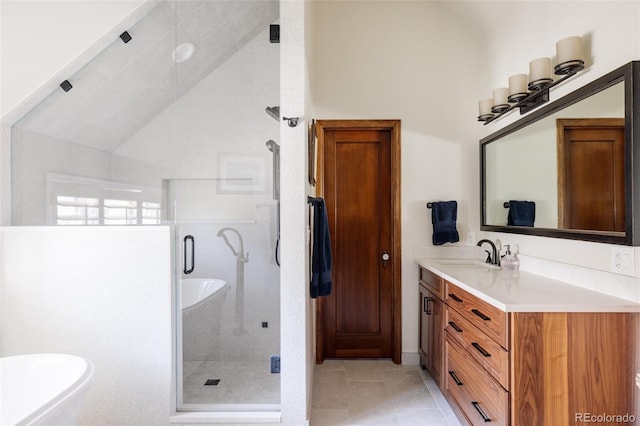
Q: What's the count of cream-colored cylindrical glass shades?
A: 5